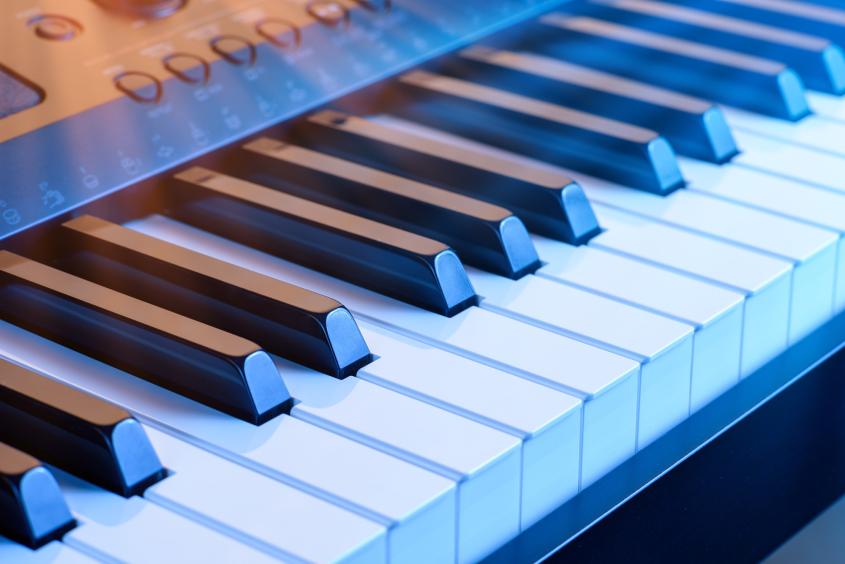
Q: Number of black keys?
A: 12